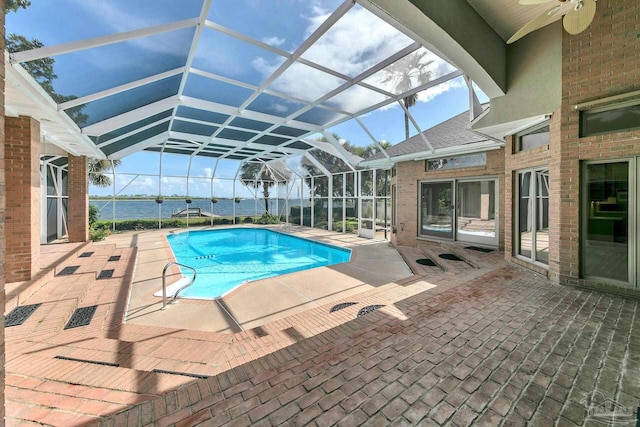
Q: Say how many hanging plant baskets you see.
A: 4